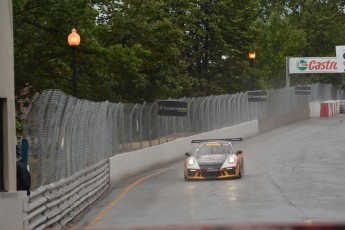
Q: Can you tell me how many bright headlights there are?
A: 2